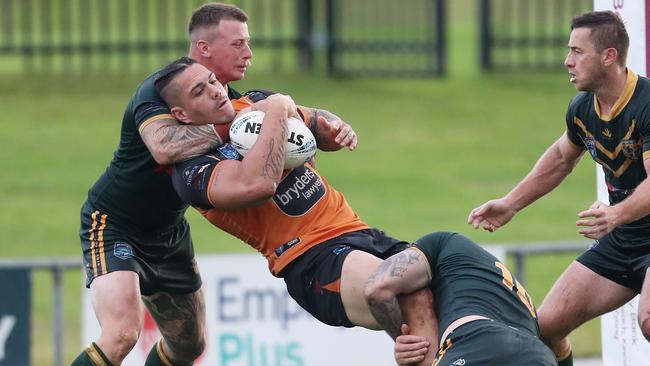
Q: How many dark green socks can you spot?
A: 3